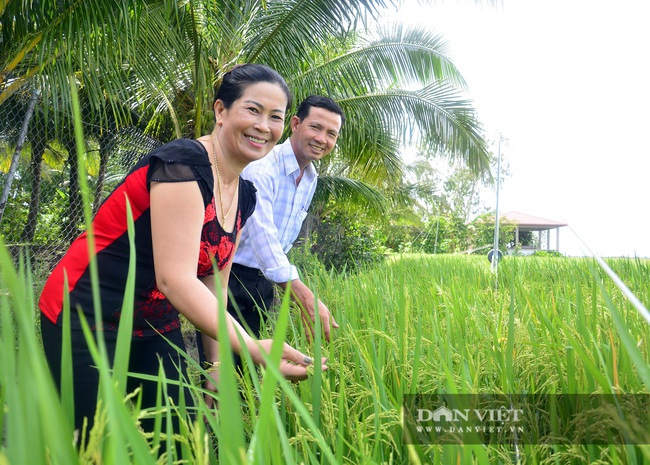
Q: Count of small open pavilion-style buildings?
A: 1